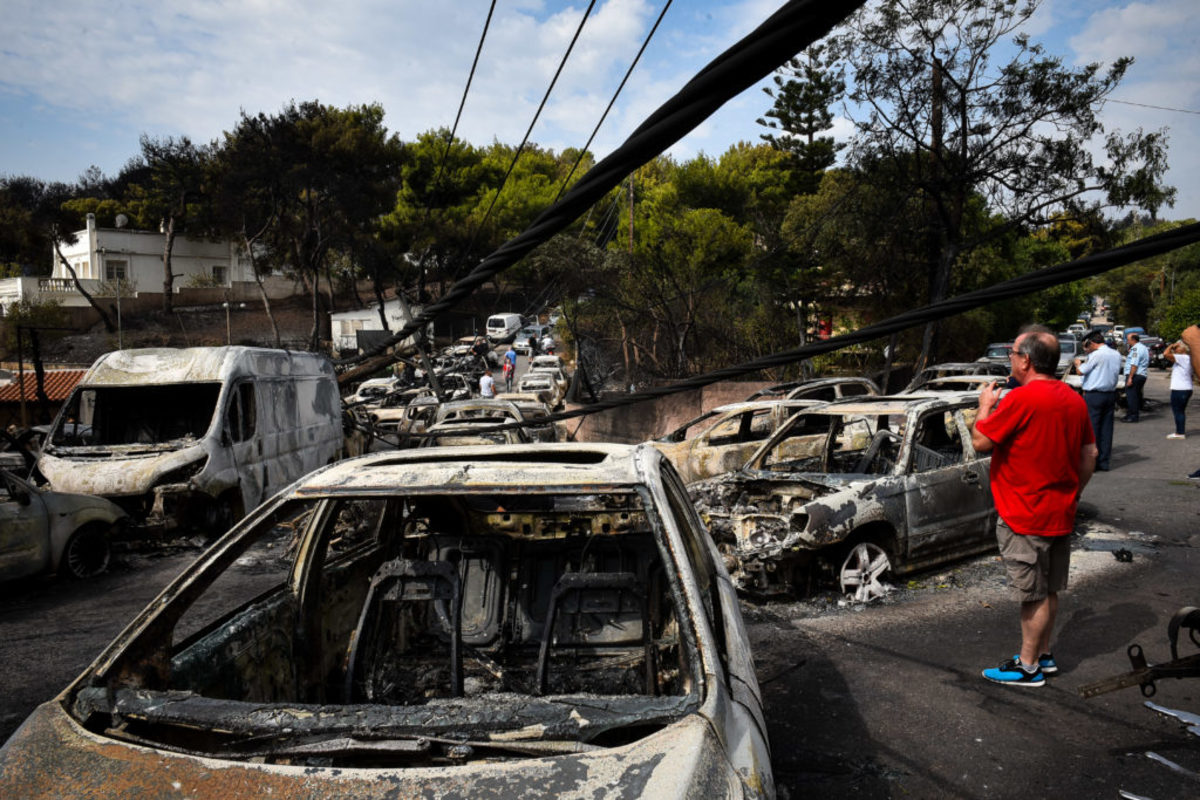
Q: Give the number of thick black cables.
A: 2